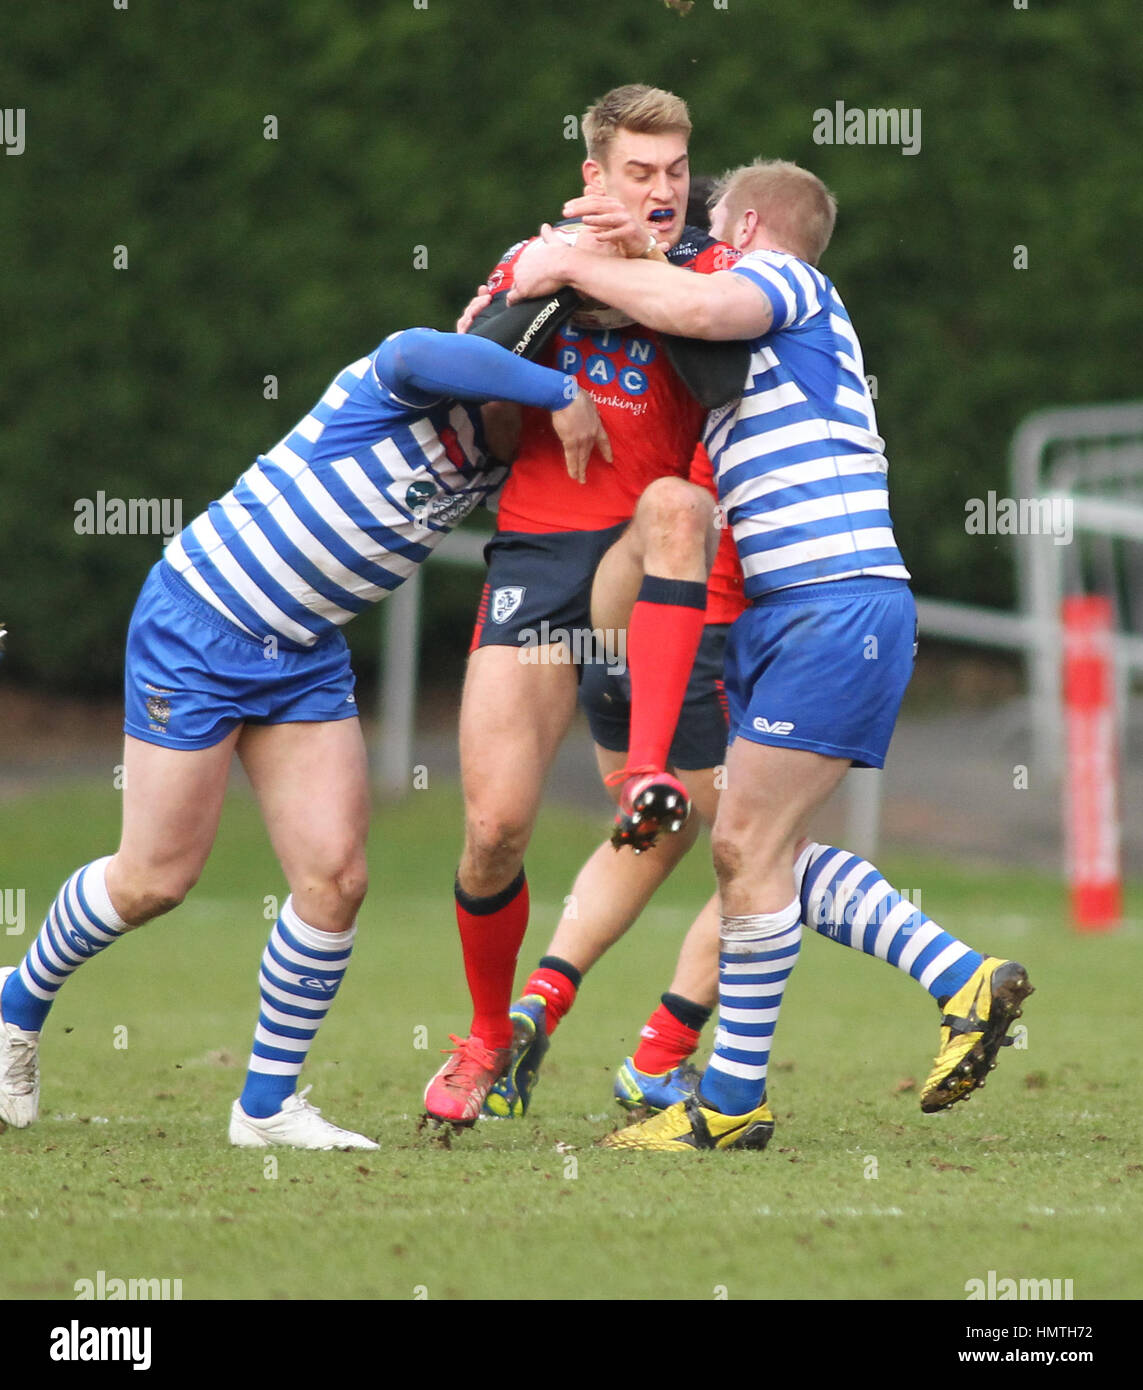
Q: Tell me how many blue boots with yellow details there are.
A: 2